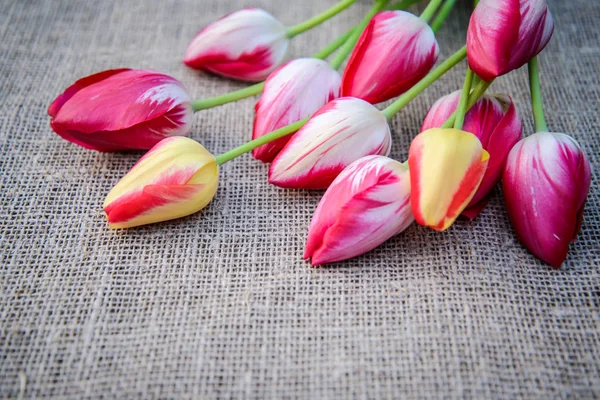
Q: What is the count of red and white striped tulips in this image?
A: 9